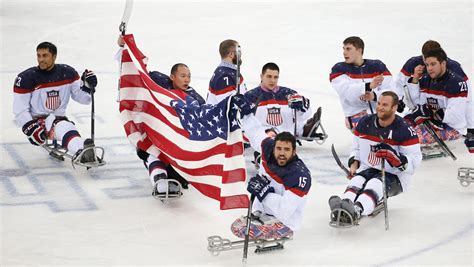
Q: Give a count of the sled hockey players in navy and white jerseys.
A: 9